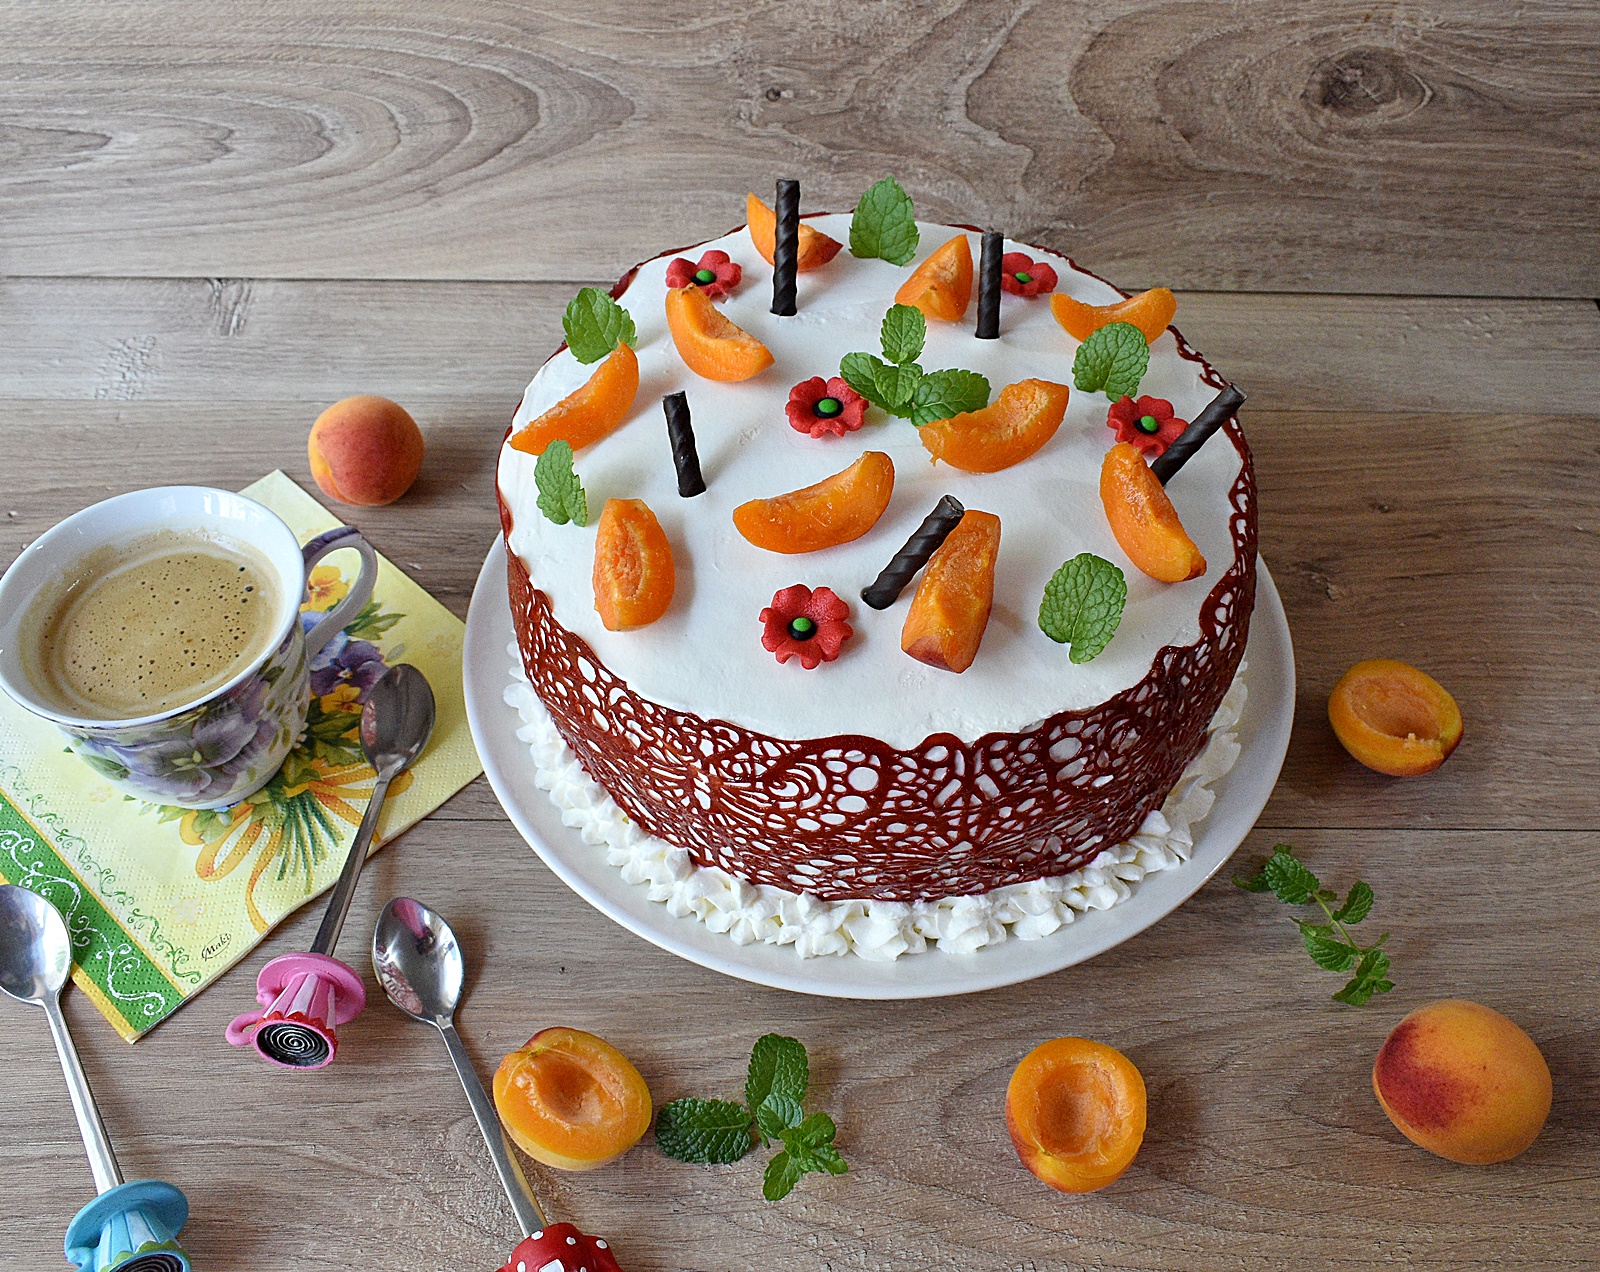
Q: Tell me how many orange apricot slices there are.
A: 10